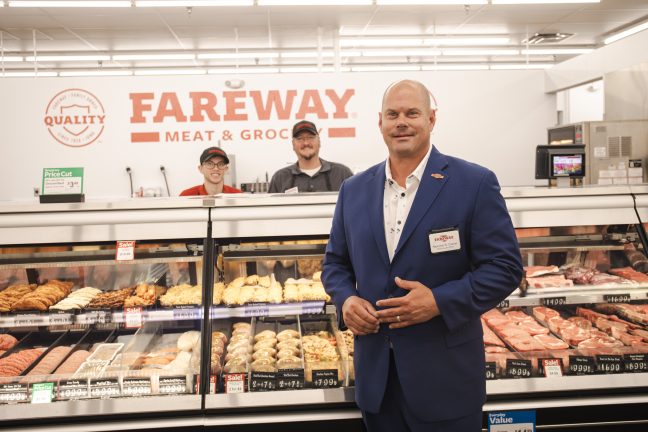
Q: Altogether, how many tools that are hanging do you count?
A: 2